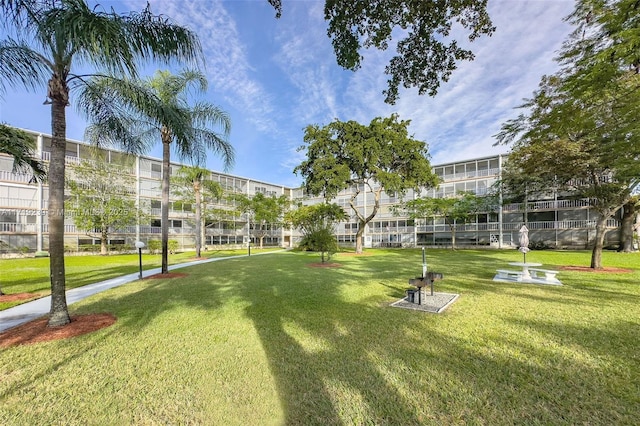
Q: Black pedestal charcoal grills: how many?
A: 2